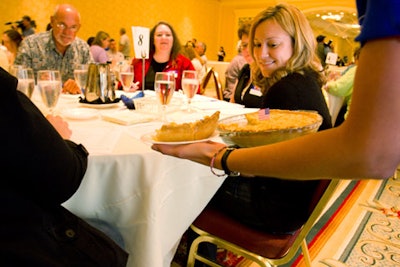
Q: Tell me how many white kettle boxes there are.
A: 0